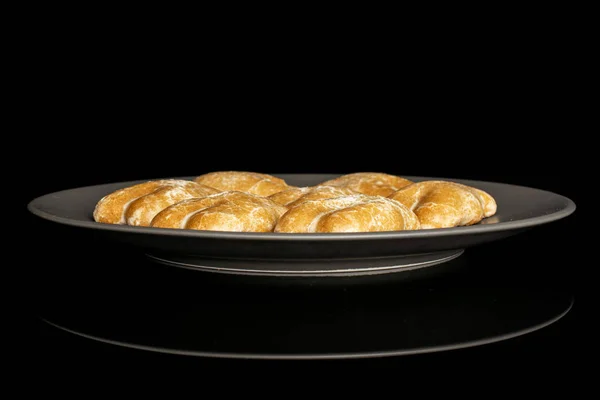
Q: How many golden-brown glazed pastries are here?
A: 7